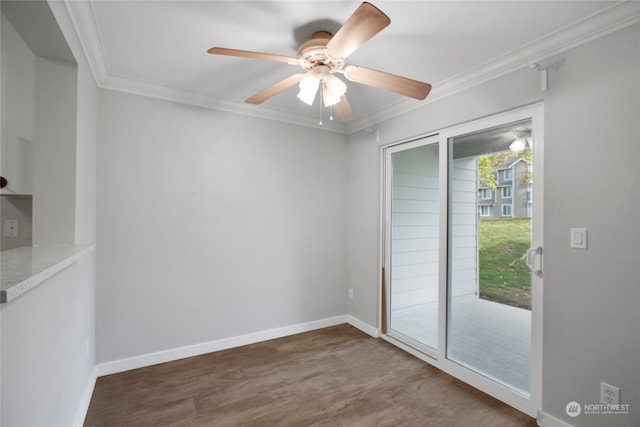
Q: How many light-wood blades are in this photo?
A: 5